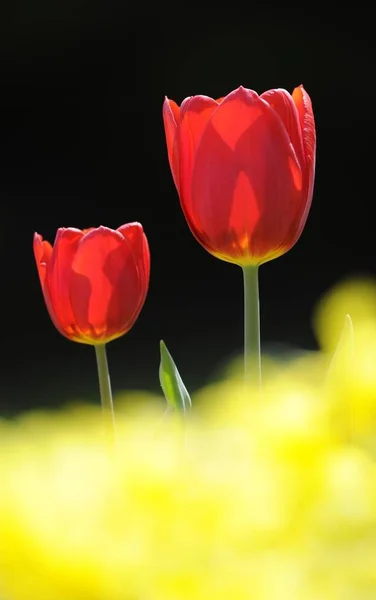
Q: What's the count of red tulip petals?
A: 12